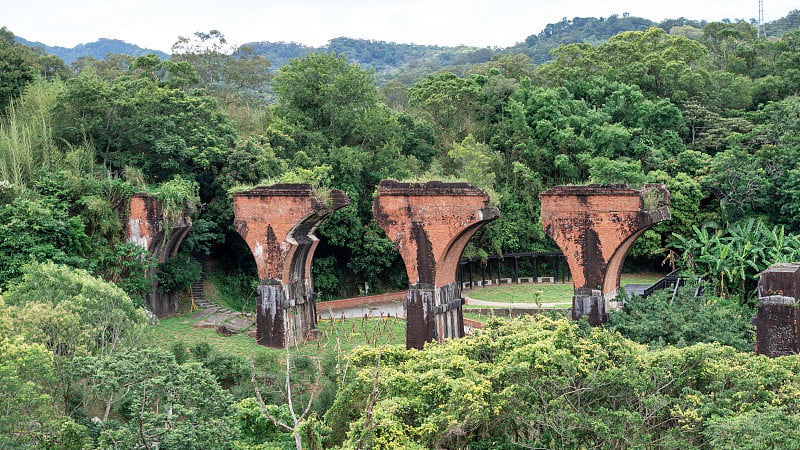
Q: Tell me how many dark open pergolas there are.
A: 1